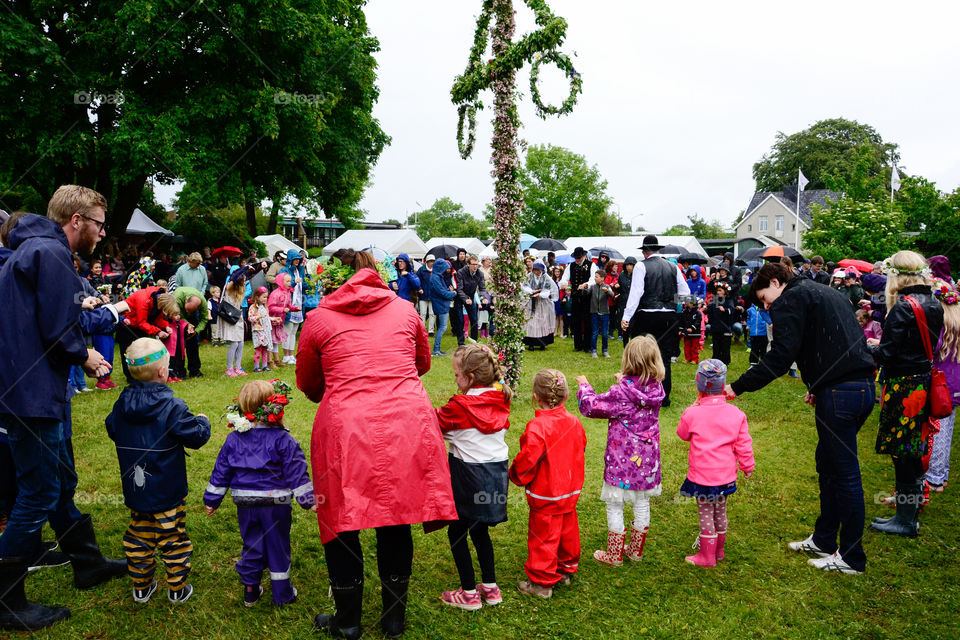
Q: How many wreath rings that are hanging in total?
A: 2